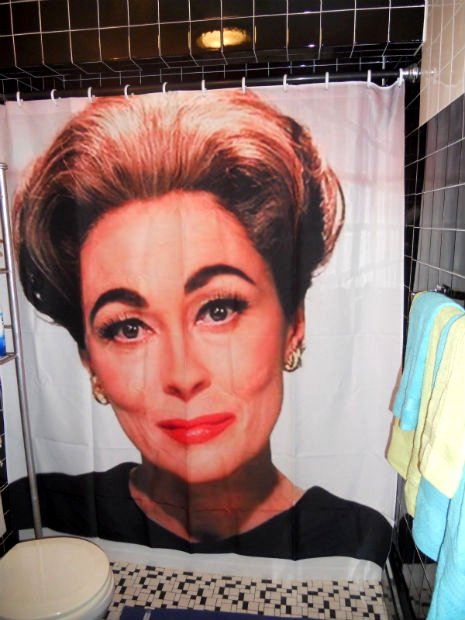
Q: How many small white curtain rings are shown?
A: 11